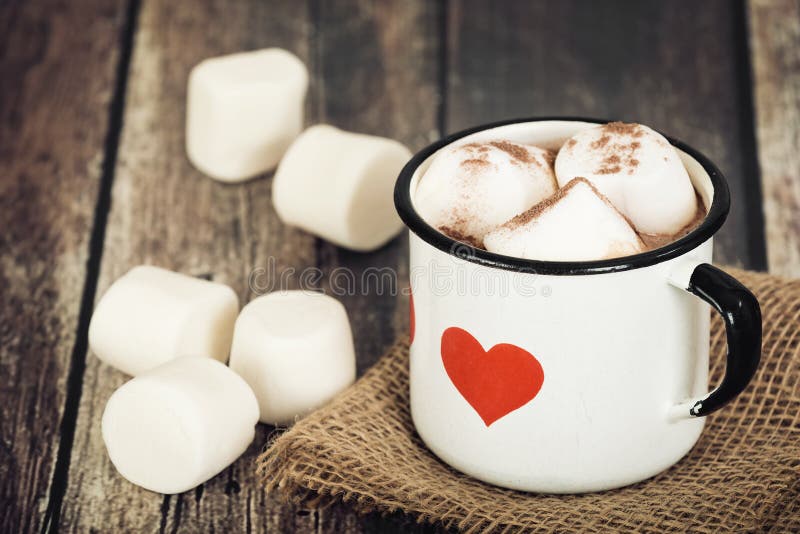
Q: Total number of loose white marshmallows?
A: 5